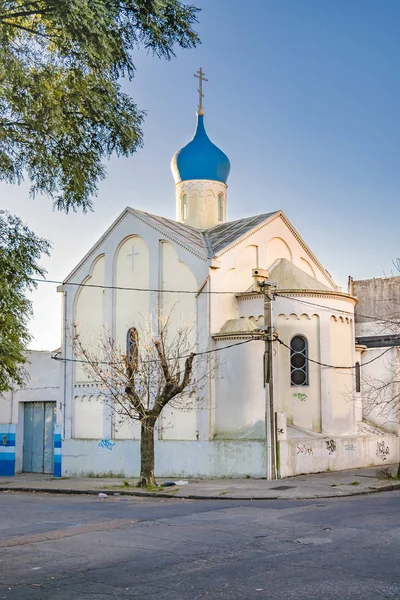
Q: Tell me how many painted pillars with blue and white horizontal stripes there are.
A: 2